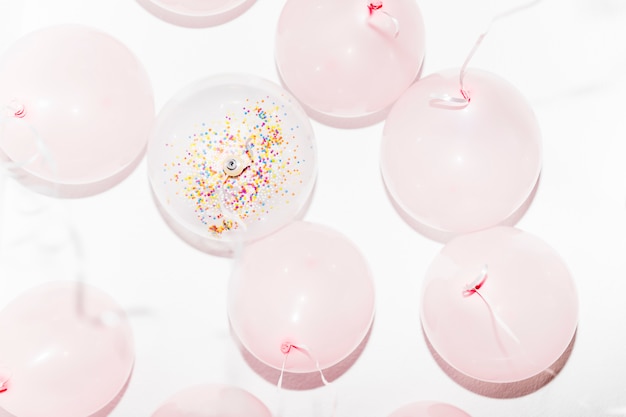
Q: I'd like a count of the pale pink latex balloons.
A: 9